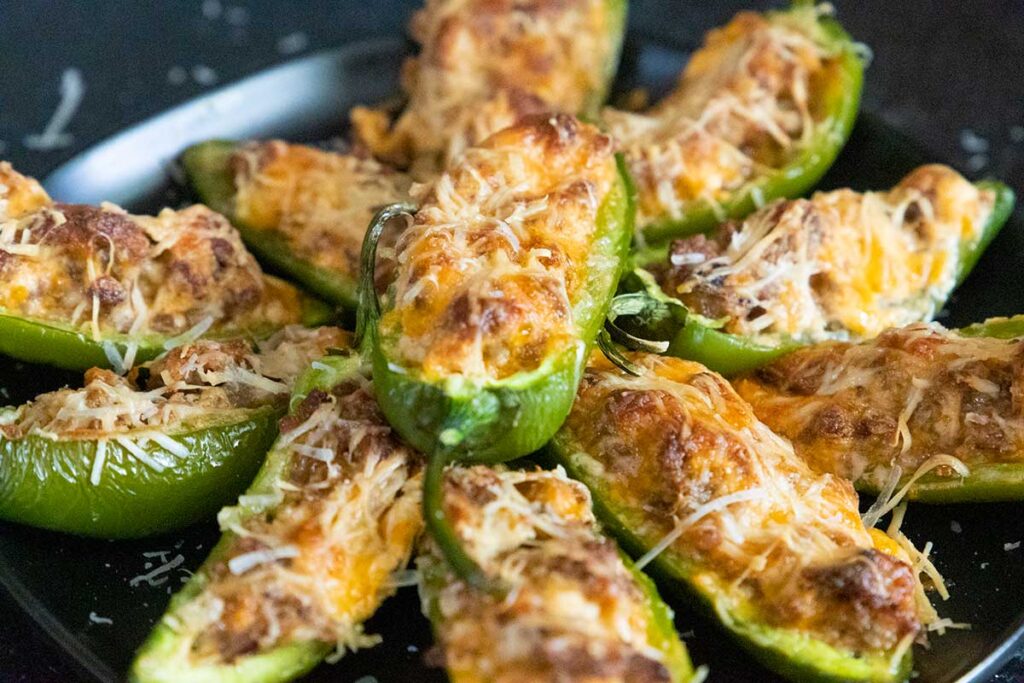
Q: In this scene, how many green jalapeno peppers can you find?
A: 11